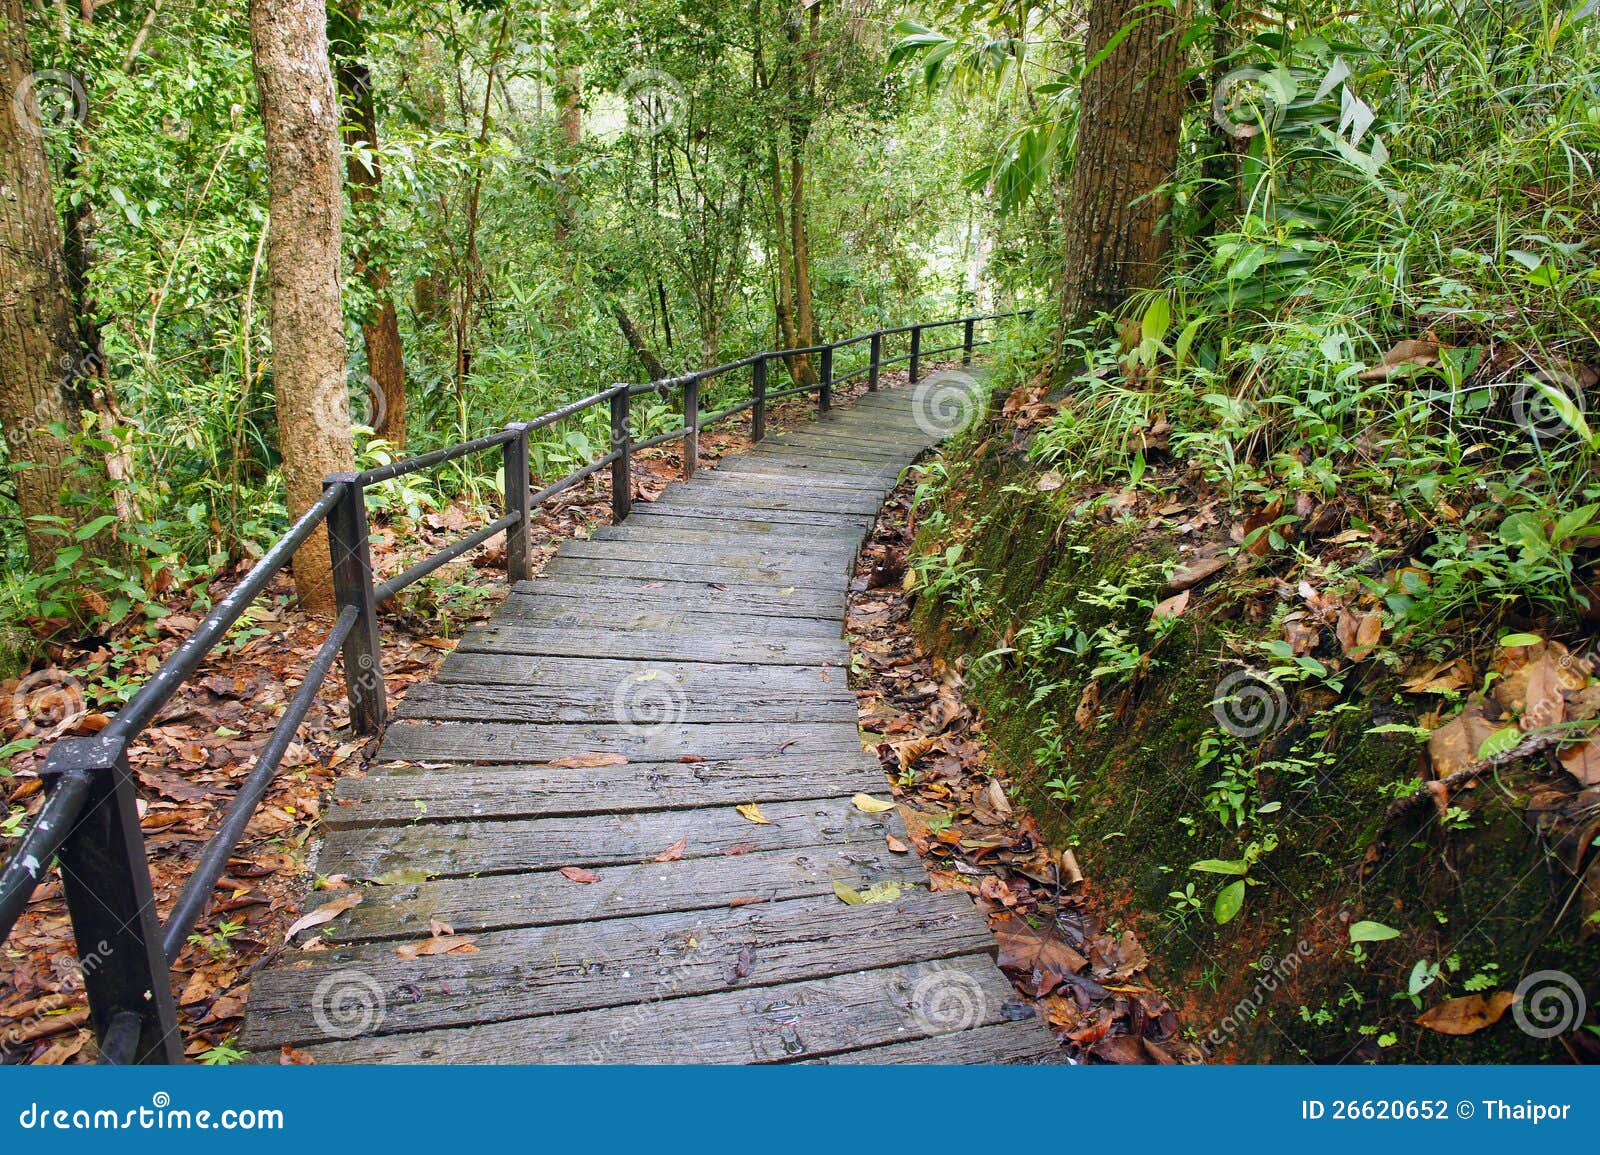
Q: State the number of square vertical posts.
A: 10